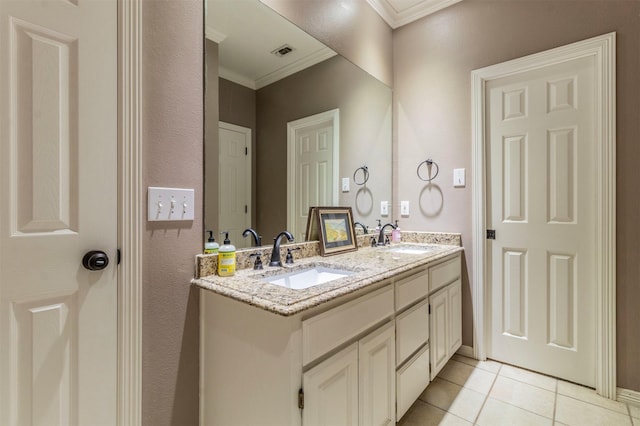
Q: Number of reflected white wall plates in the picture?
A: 2